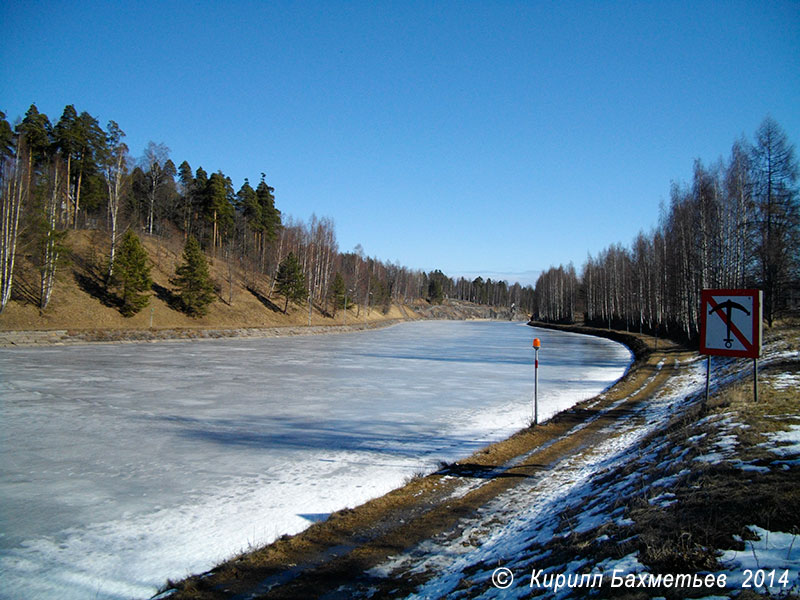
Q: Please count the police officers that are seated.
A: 0